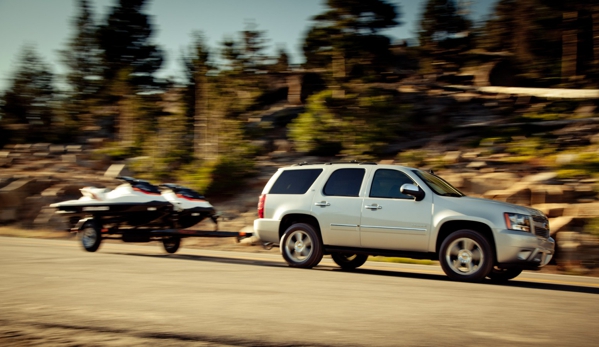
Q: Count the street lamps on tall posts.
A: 0